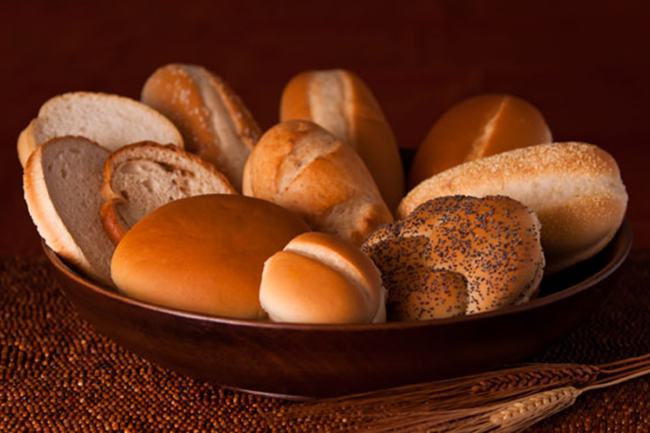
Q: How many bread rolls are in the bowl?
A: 8